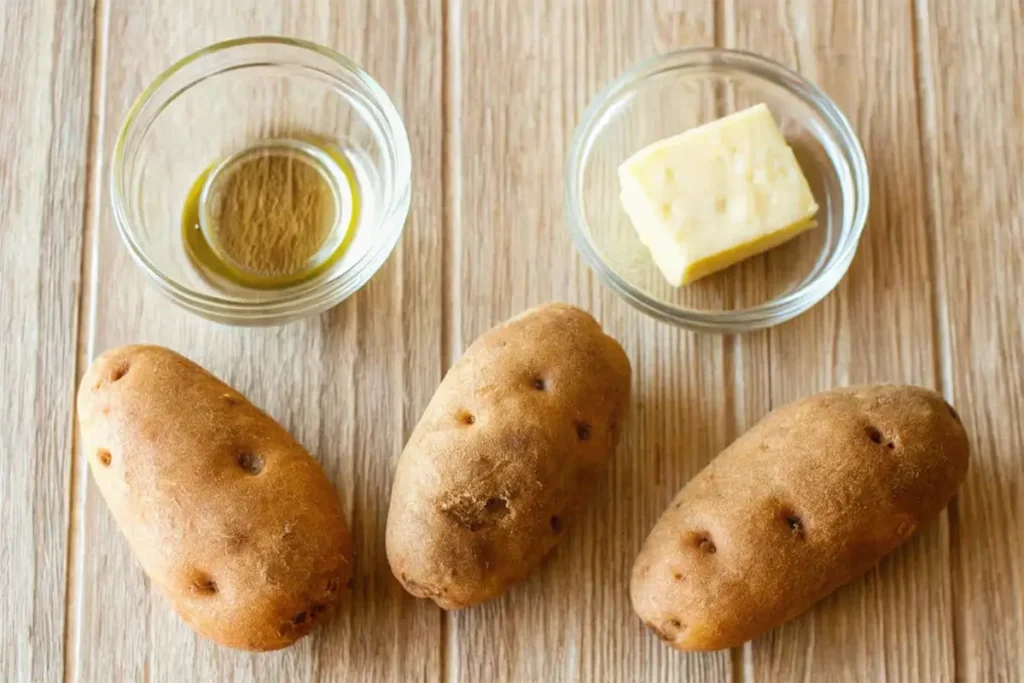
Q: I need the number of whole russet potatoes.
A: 3